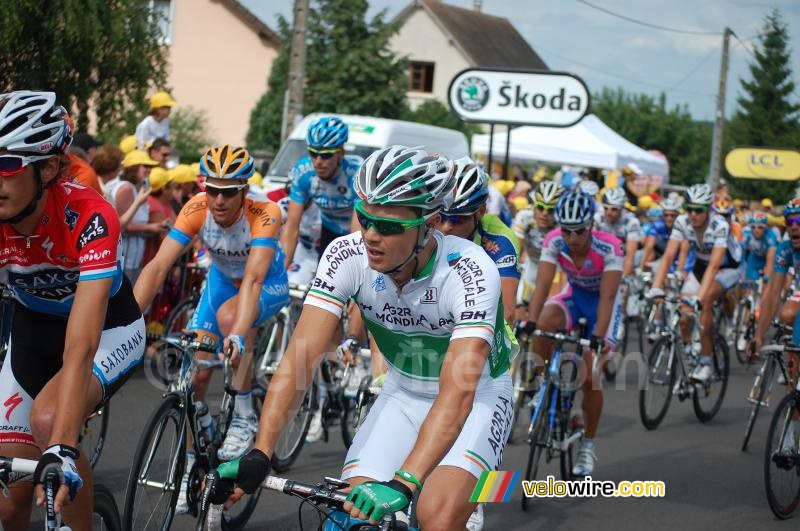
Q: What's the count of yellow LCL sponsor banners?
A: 1